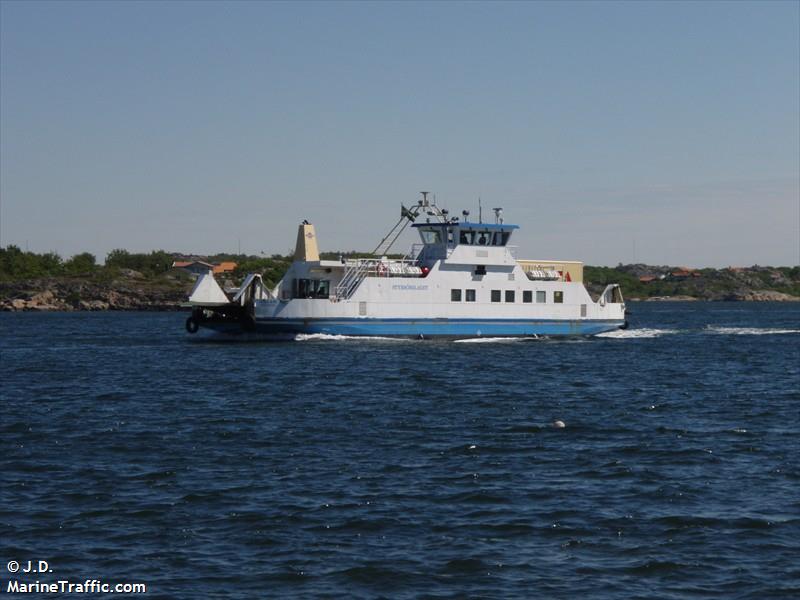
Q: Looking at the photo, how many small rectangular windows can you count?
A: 7